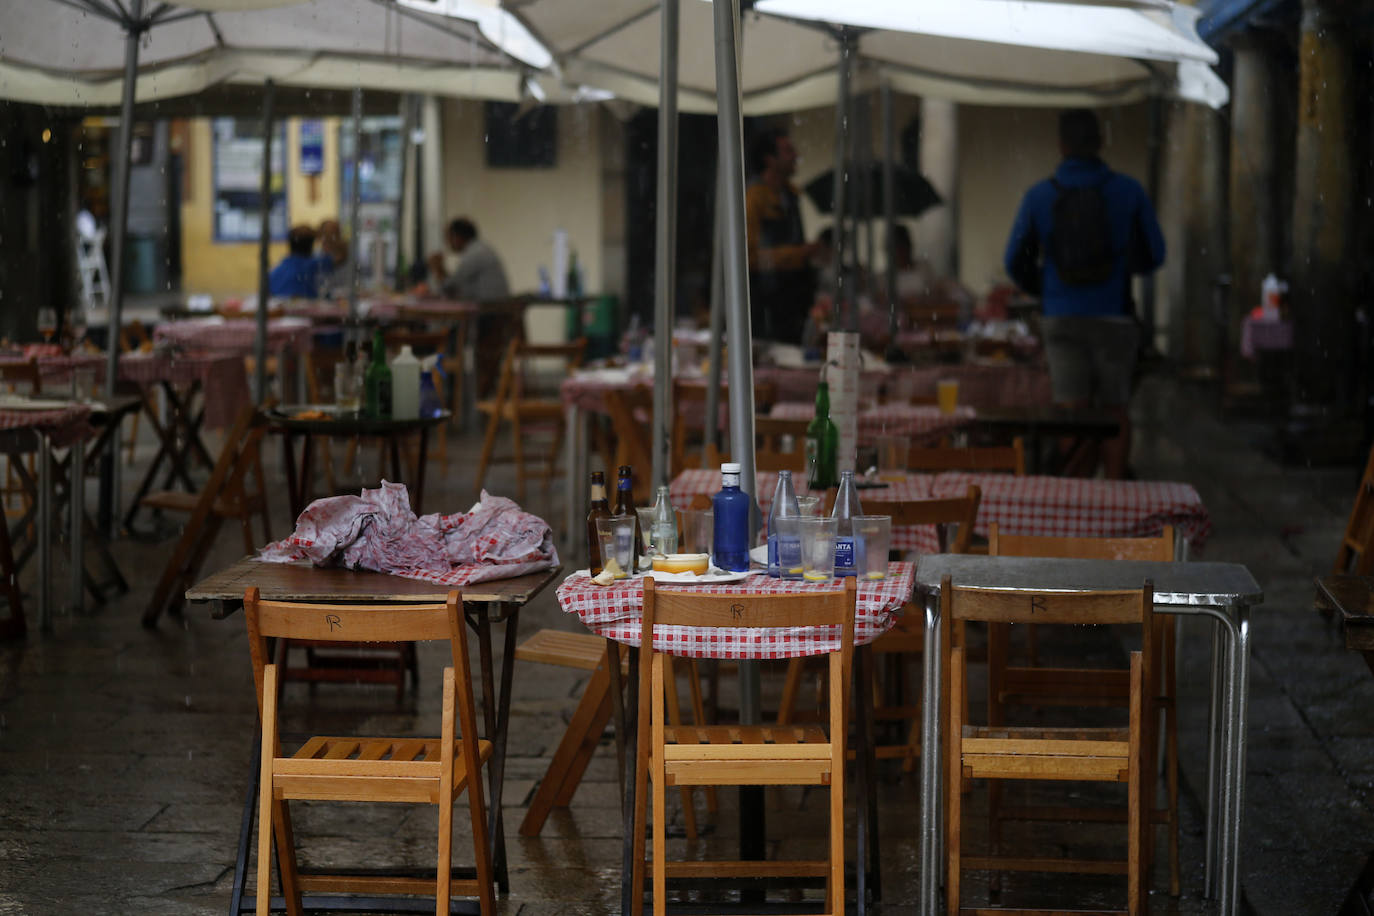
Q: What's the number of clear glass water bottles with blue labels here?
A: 2